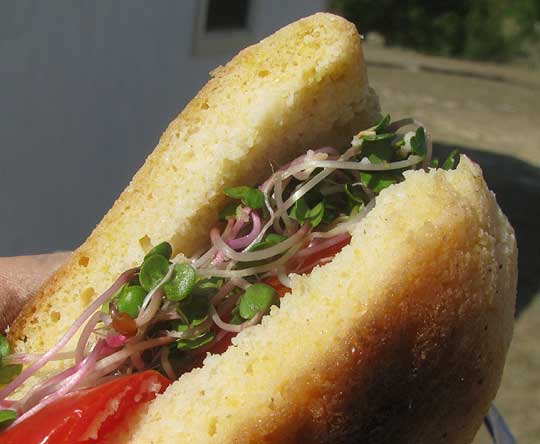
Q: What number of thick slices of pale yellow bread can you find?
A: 2